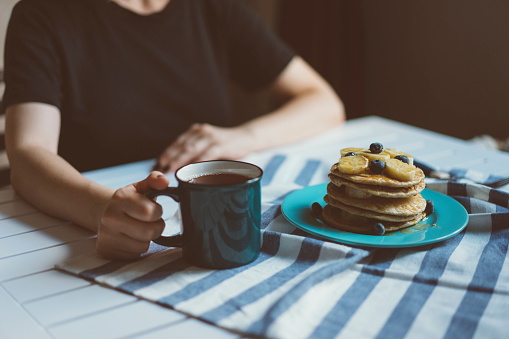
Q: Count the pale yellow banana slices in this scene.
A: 5